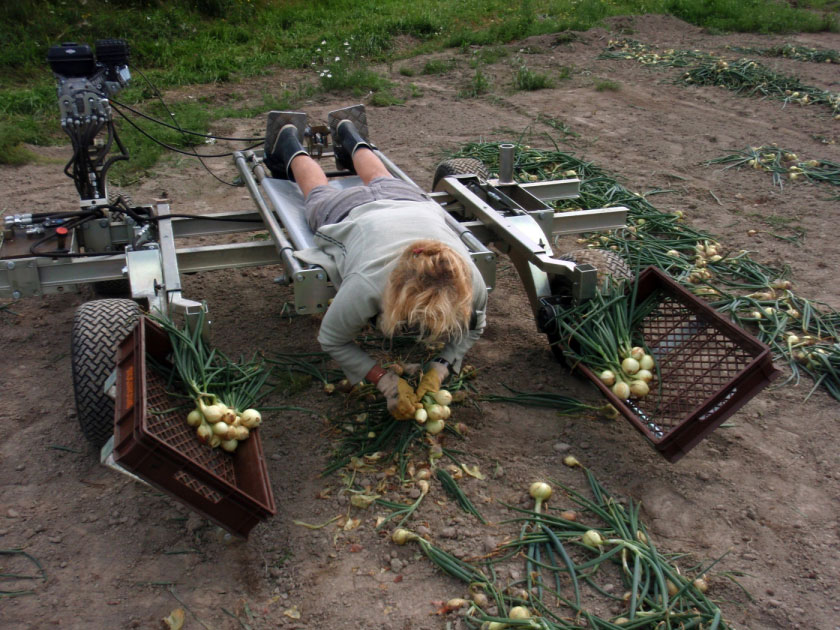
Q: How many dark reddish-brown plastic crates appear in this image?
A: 2